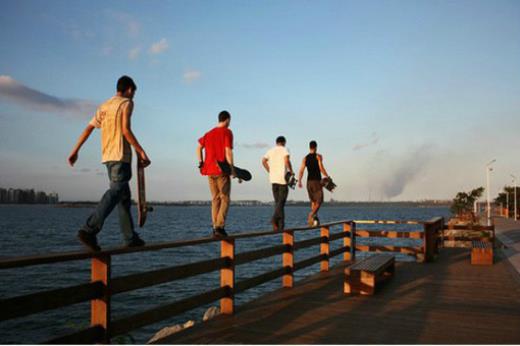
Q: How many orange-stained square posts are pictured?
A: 5